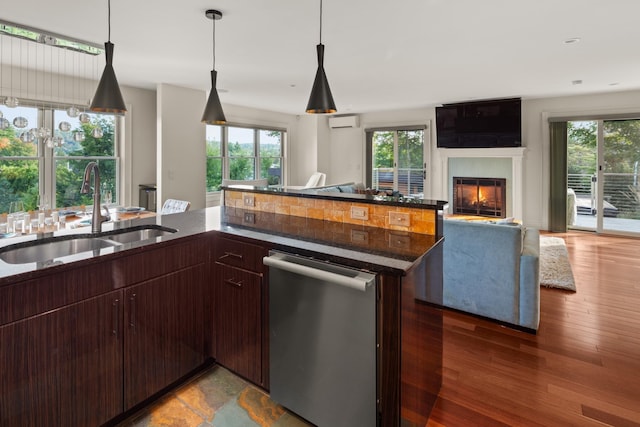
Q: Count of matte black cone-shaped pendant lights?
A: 3